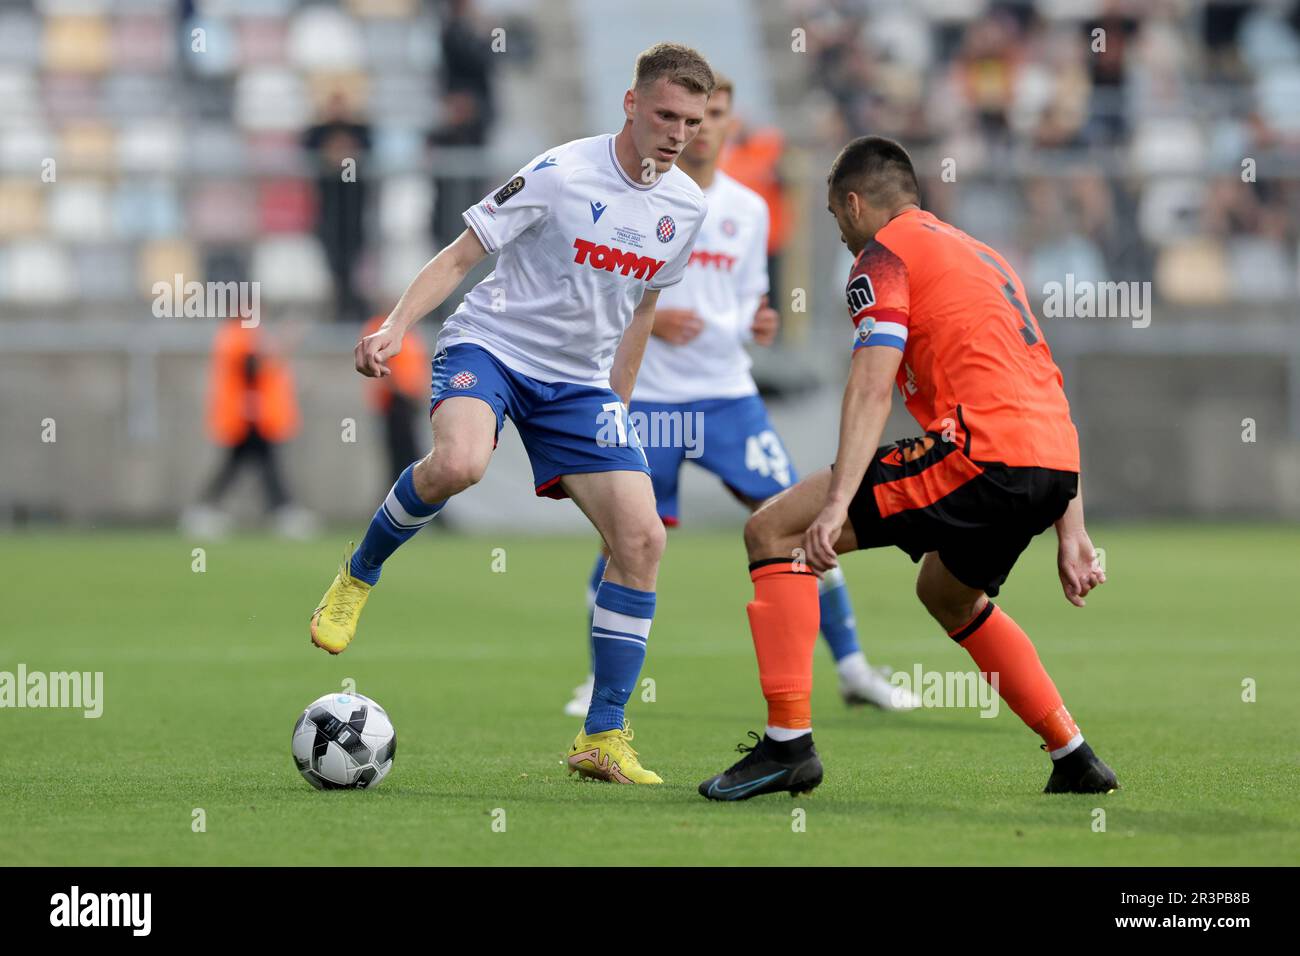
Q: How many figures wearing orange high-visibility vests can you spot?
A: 3